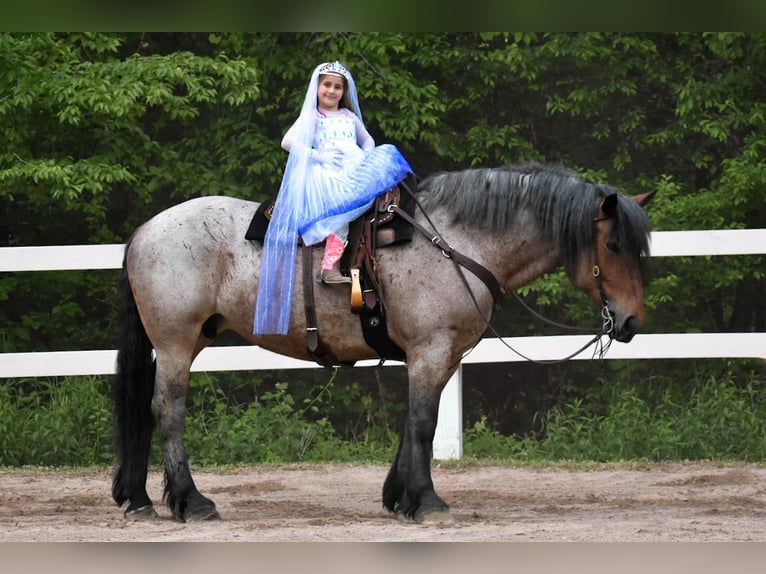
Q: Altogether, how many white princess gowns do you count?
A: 1